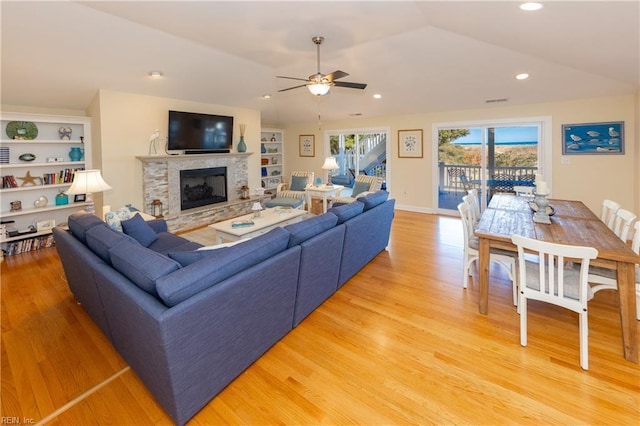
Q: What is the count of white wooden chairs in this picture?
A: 8